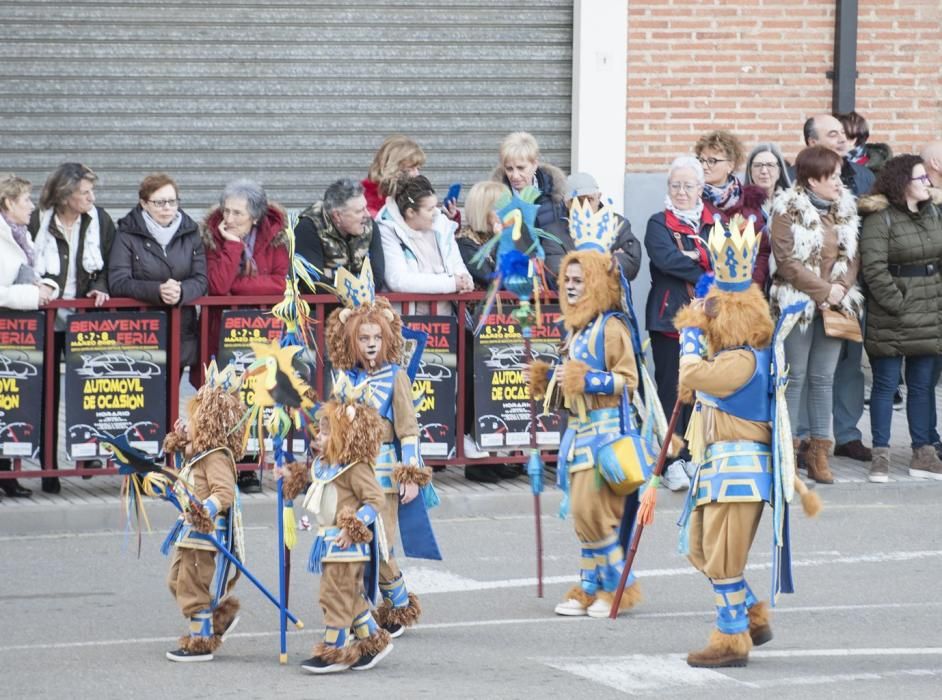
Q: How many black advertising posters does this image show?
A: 5